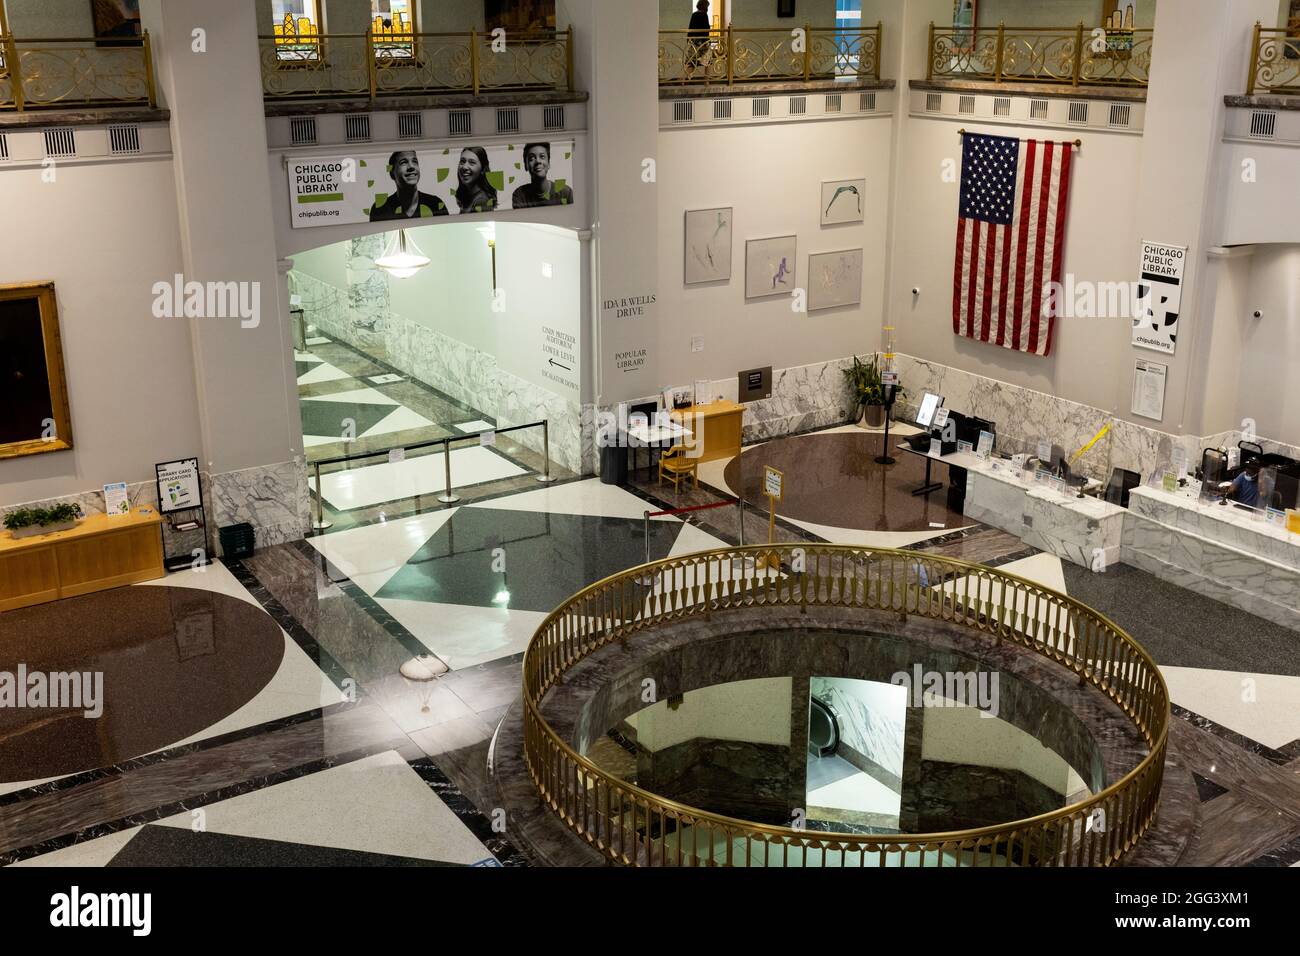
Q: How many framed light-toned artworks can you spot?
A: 4